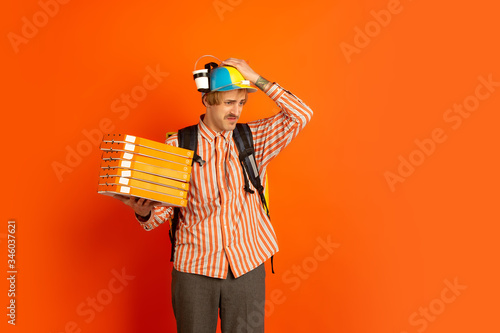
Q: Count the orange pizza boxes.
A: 7